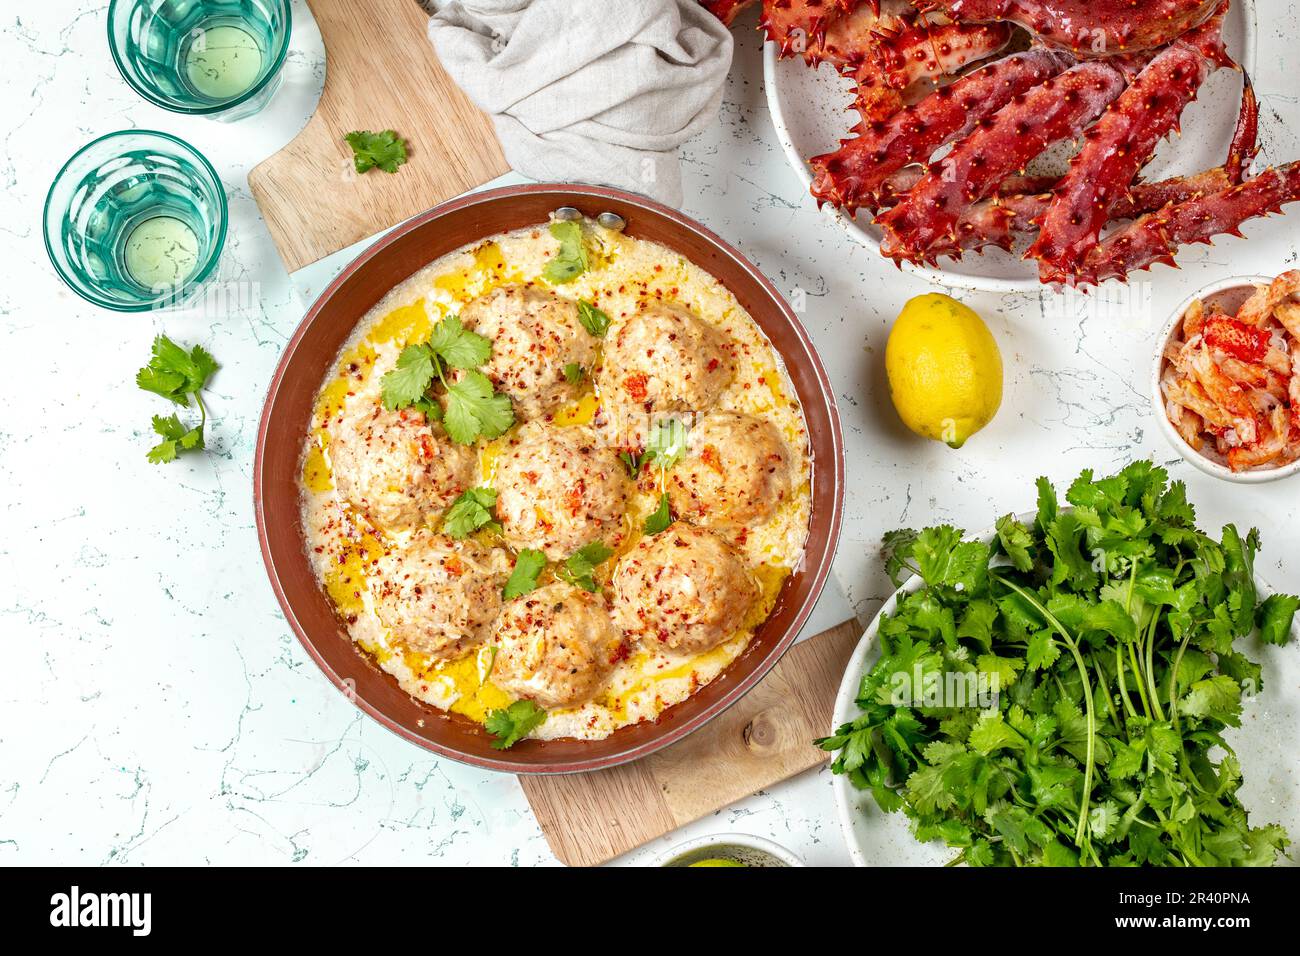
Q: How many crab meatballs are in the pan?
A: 8